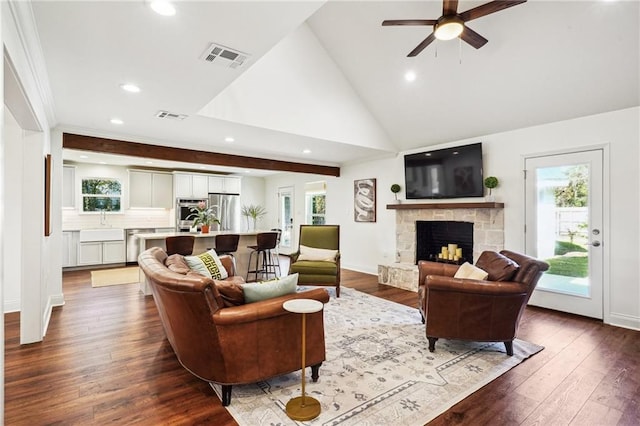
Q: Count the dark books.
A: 0